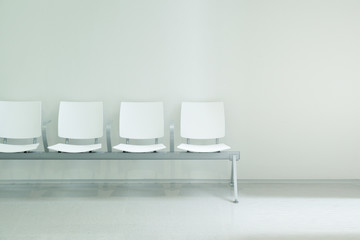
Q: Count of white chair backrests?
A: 4